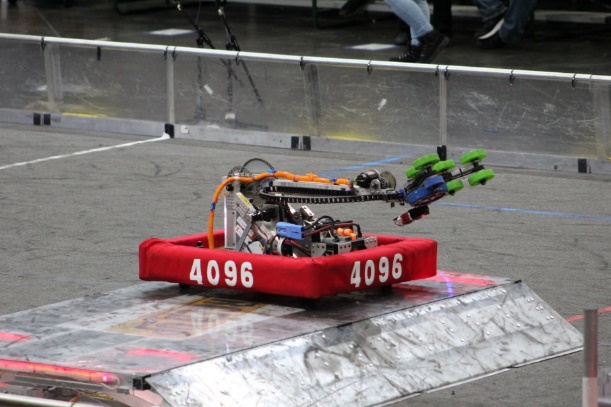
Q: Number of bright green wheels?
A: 6